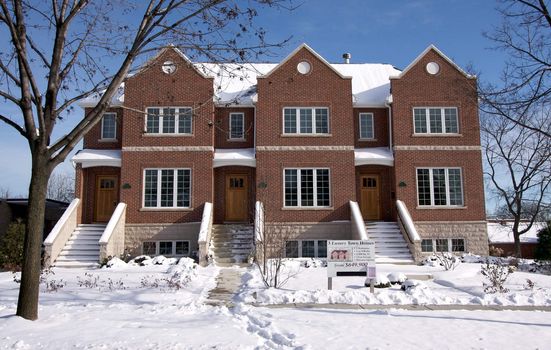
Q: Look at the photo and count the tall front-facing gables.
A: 3